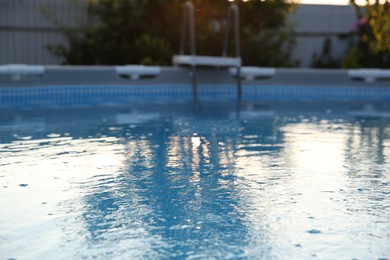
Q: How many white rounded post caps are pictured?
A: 4